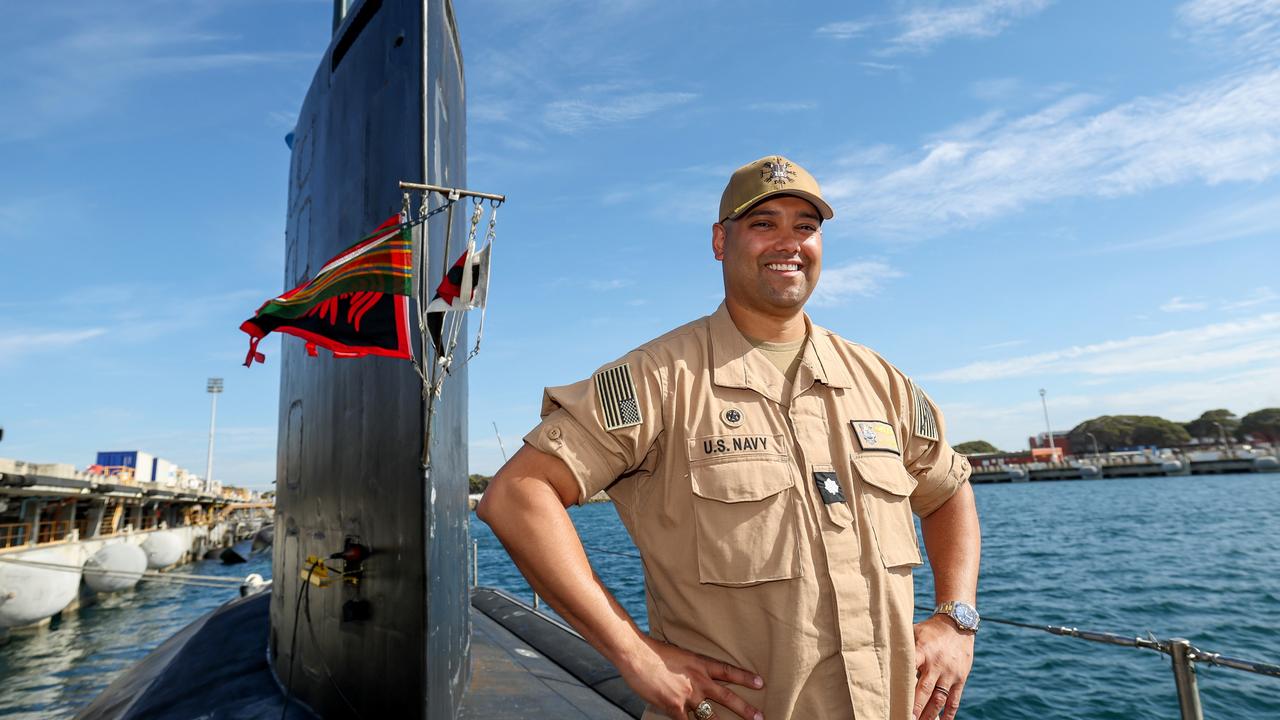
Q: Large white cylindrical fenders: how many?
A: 3